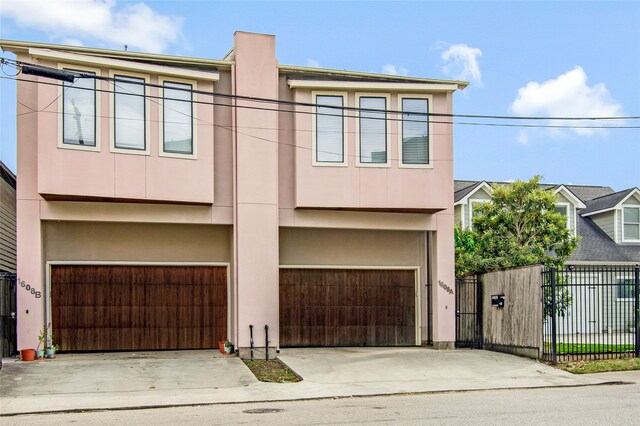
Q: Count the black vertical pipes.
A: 2